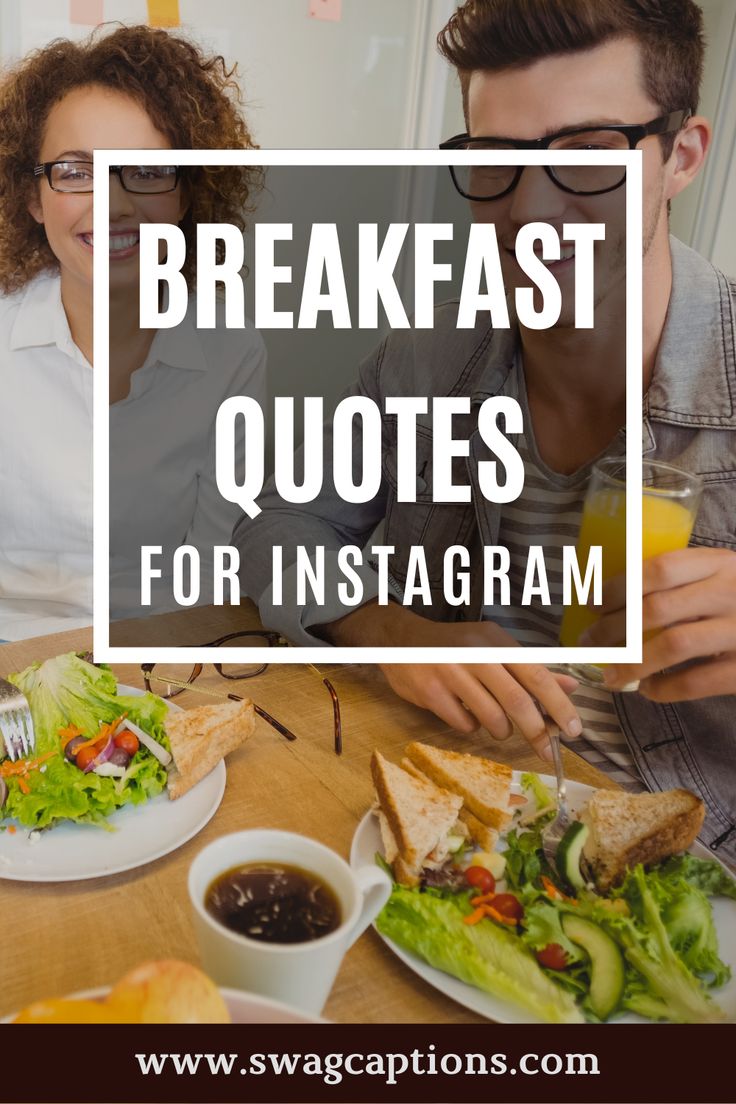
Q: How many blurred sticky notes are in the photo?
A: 3